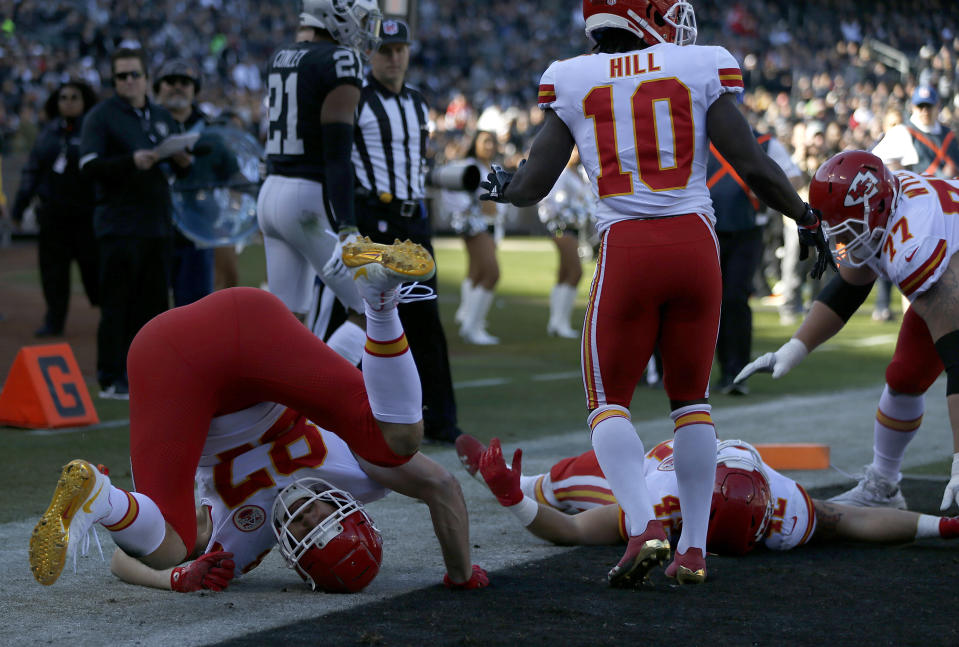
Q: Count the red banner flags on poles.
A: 0